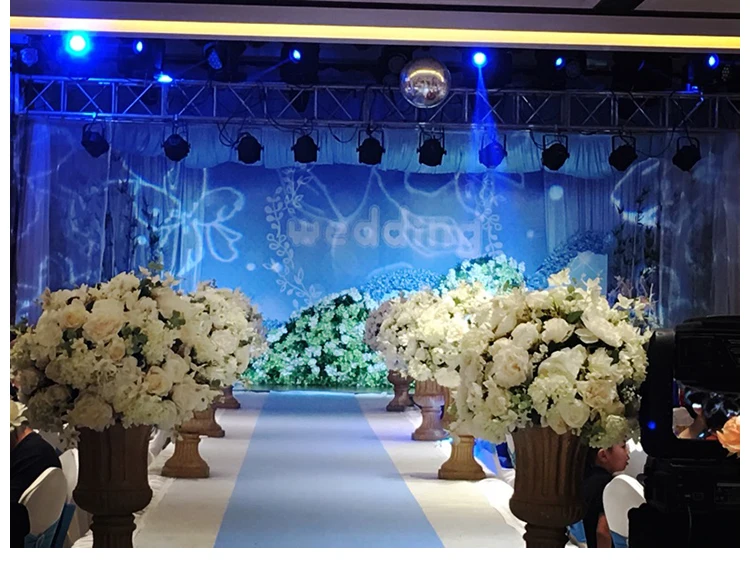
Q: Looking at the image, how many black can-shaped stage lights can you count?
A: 10